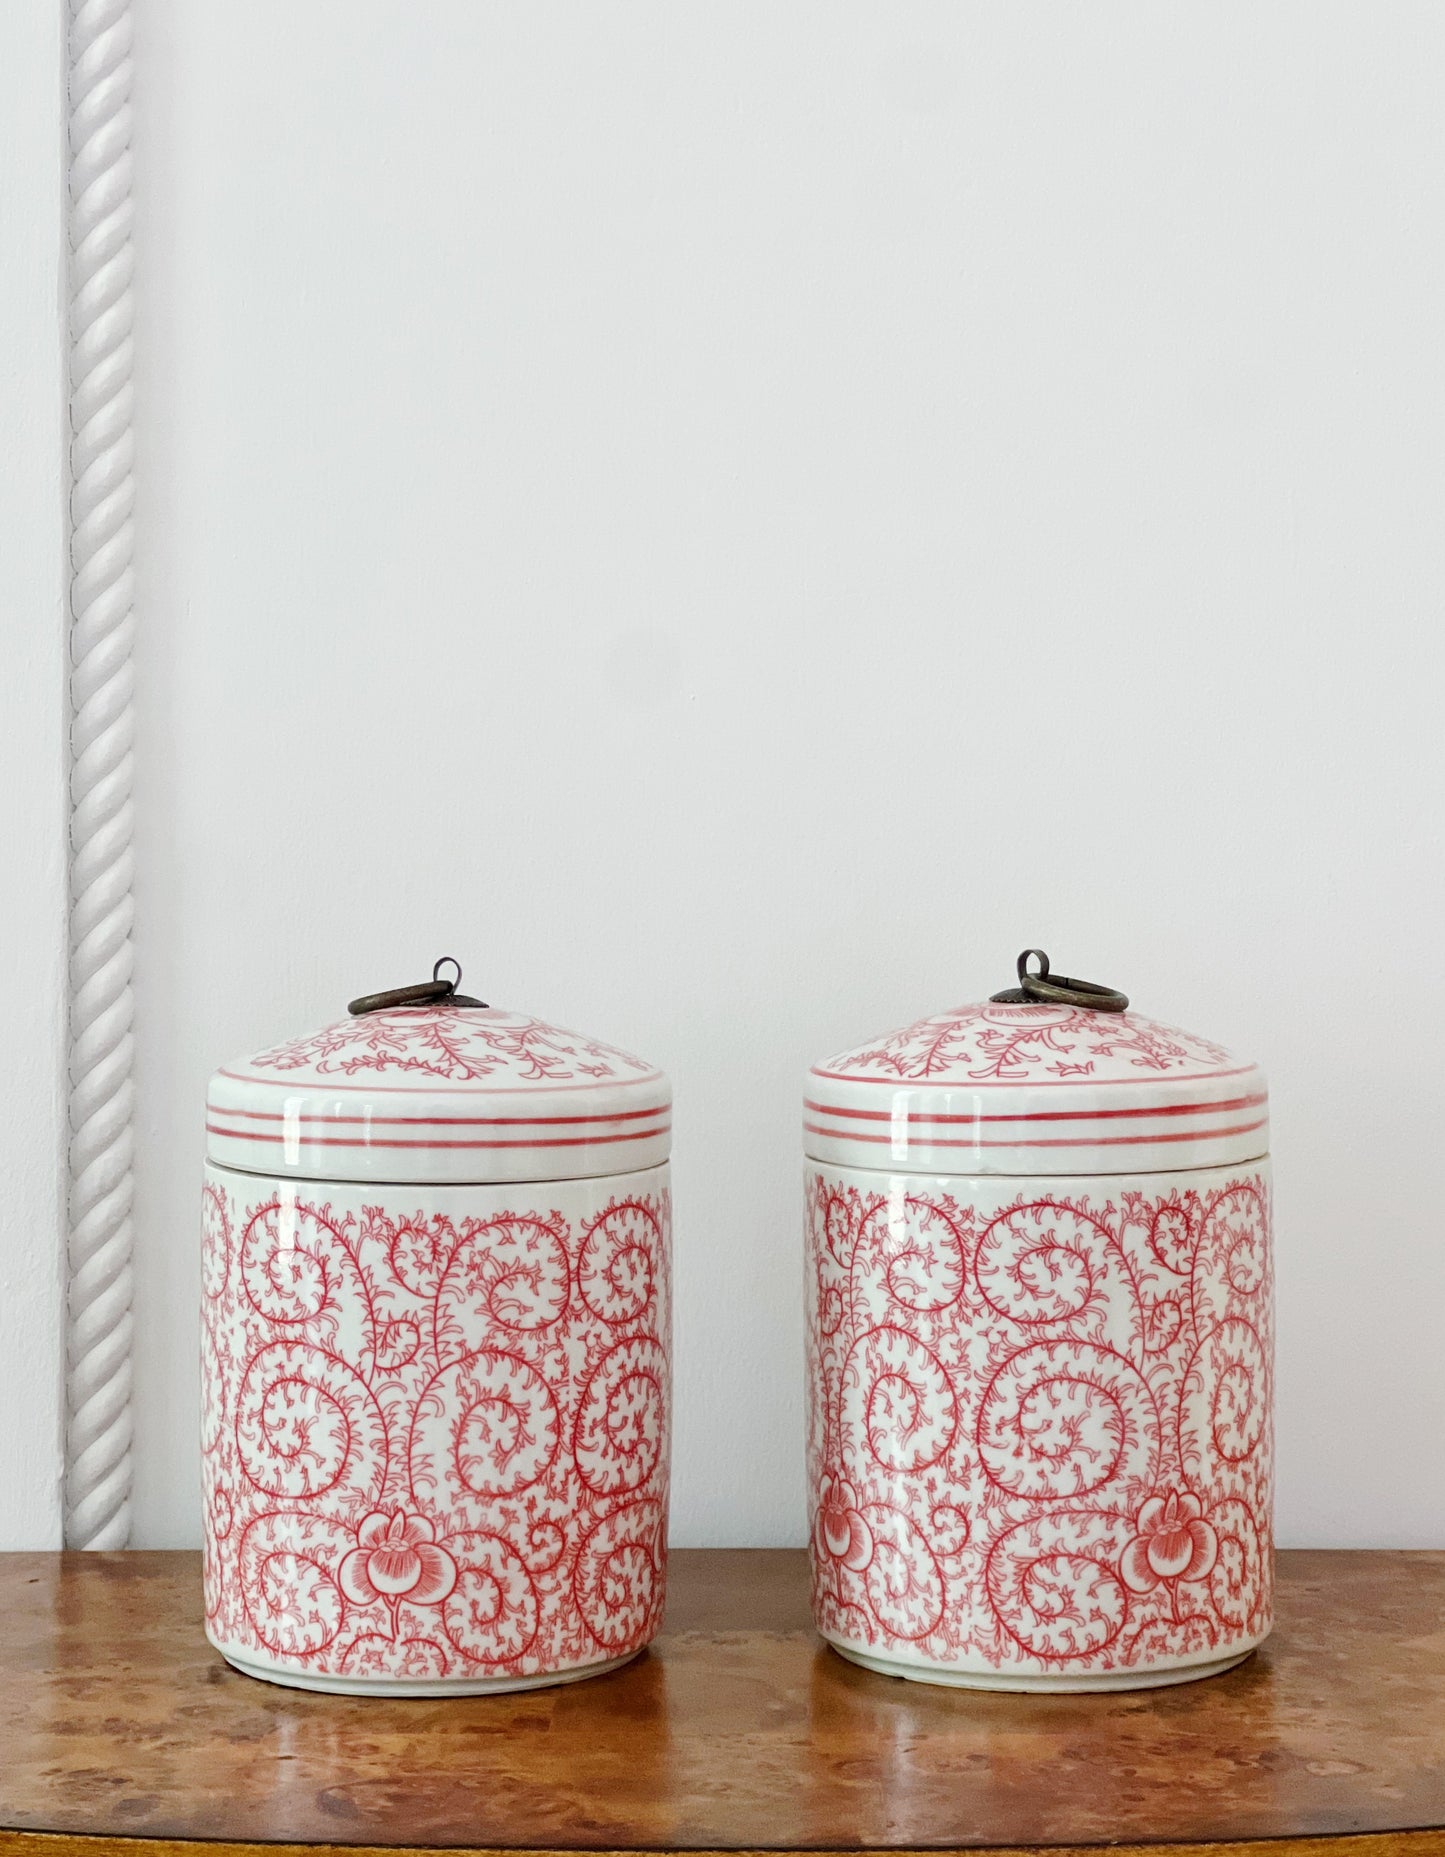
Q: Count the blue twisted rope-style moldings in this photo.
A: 0